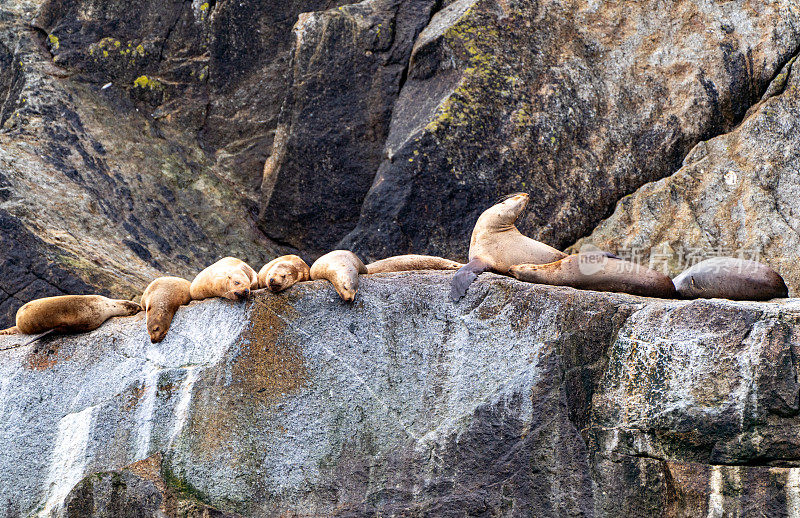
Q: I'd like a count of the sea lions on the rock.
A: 9